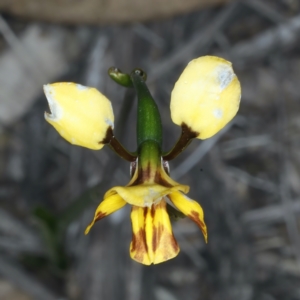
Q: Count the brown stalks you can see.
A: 2